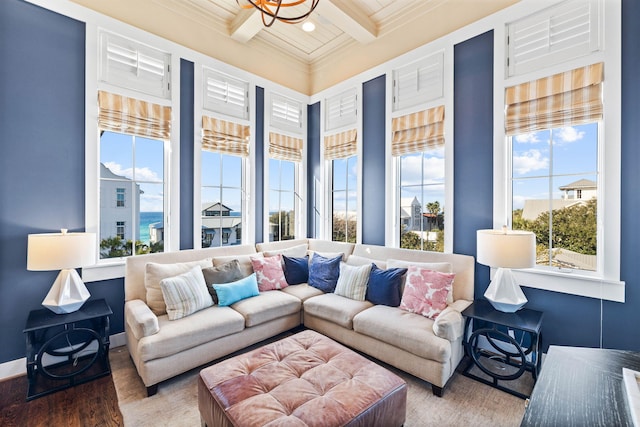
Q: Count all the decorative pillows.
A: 9